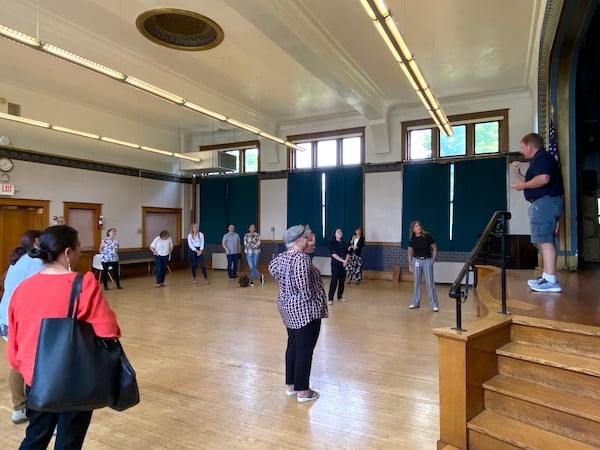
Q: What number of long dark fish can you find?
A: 0